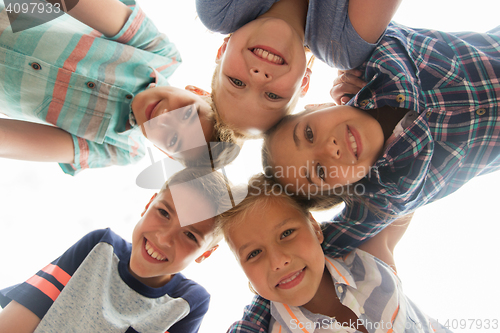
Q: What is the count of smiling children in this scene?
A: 5